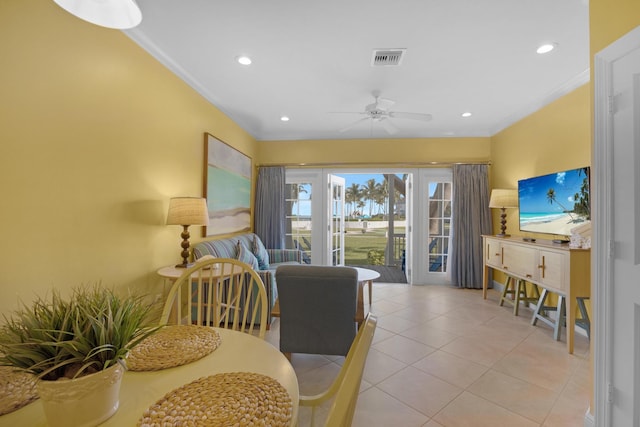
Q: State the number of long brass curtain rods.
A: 1